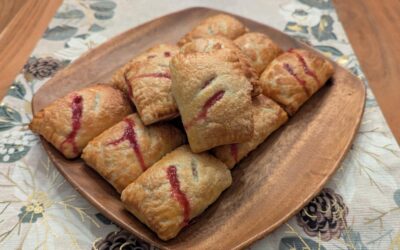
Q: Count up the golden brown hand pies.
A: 11